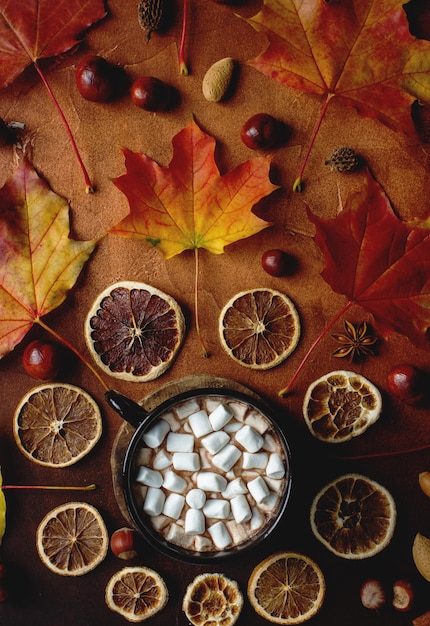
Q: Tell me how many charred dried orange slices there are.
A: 9